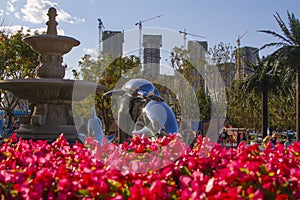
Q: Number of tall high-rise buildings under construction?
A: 4